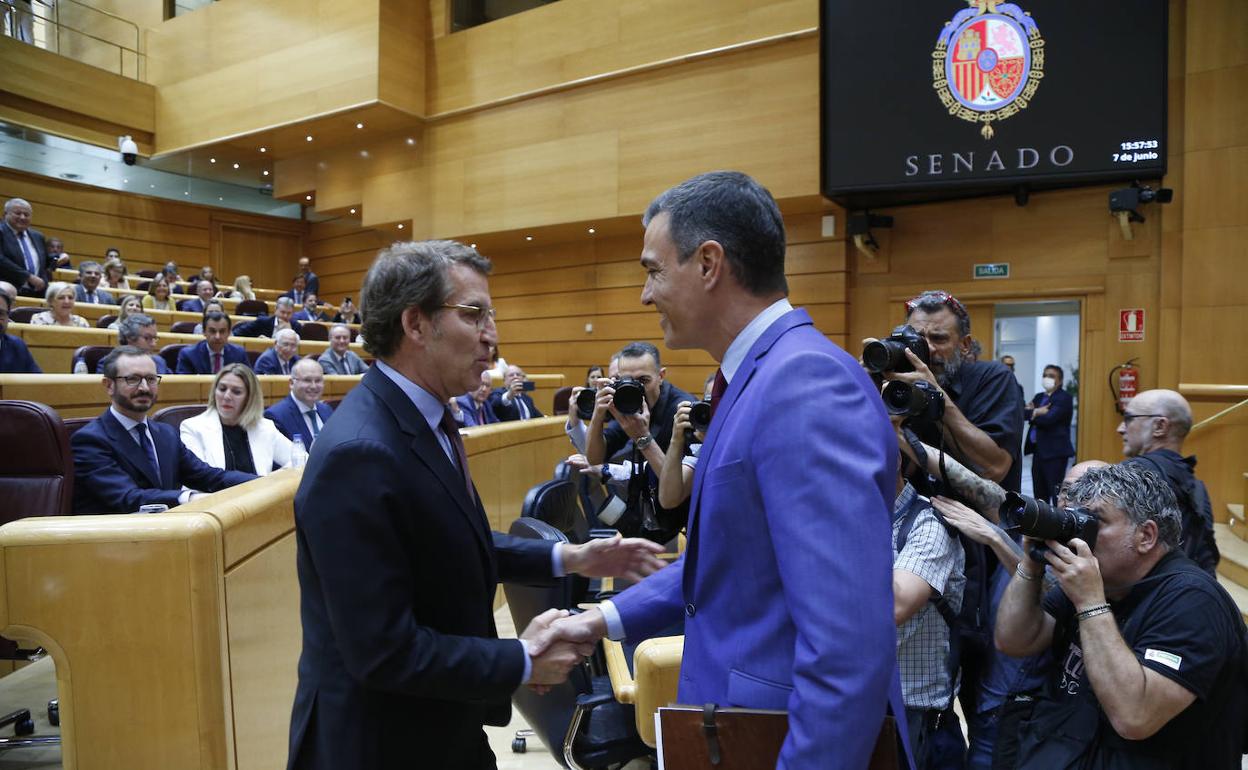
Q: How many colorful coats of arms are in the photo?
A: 1